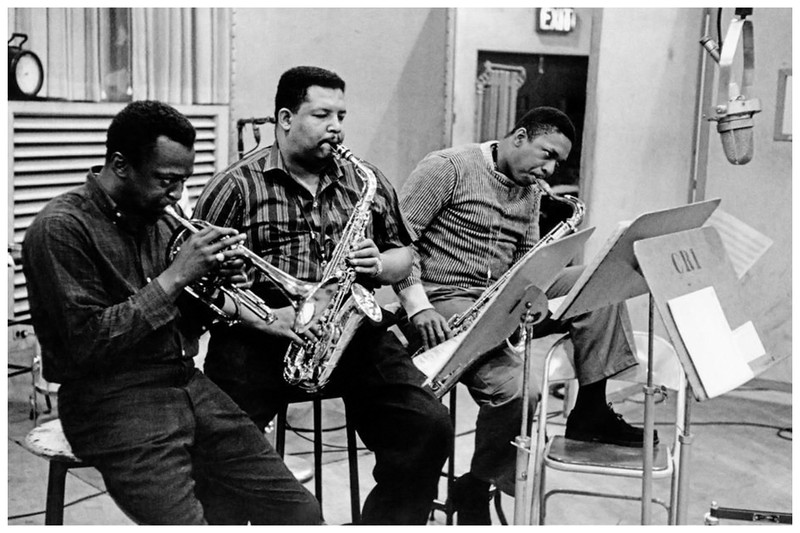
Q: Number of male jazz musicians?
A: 3